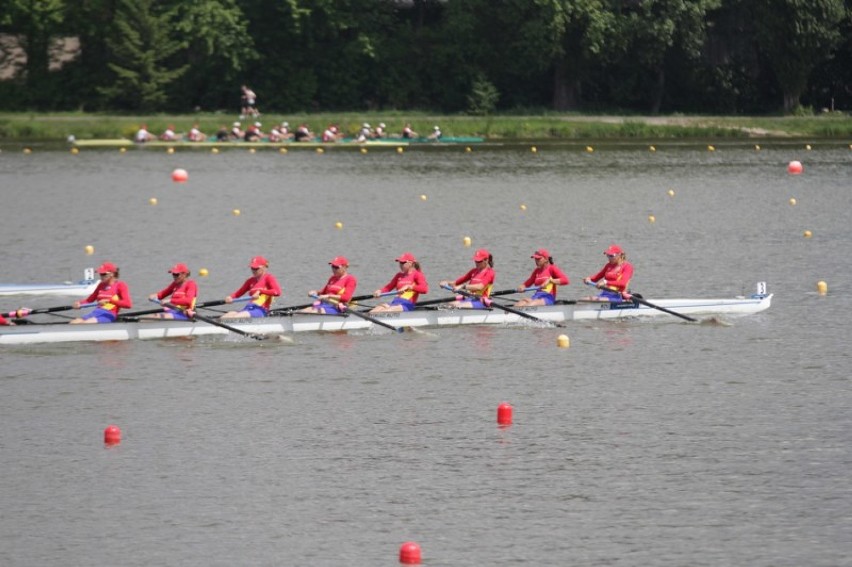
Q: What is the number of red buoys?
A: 5